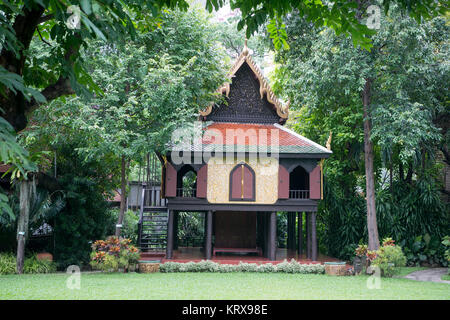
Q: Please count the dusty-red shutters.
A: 6